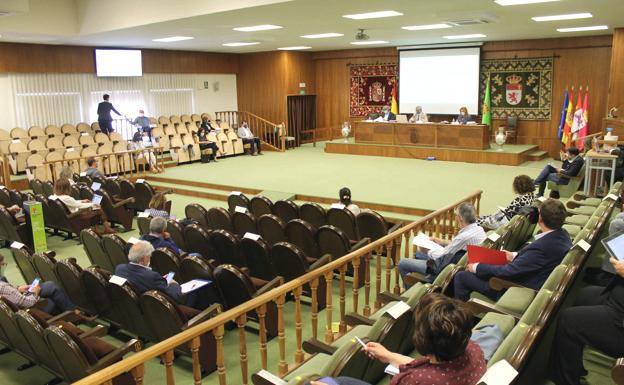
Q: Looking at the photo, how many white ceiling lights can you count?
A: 12